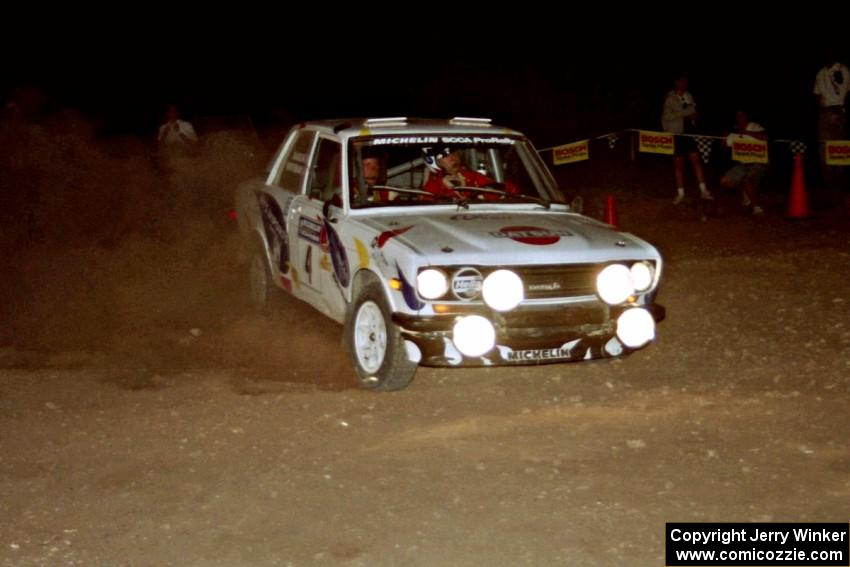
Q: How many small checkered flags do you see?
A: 3